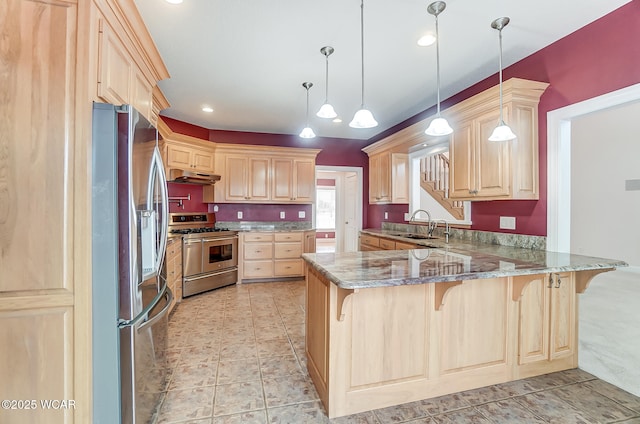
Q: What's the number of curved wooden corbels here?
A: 4